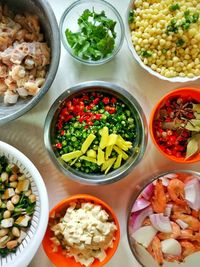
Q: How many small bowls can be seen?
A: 3